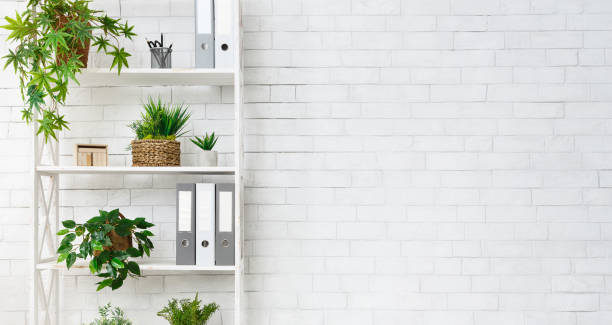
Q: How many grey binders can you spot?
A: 3